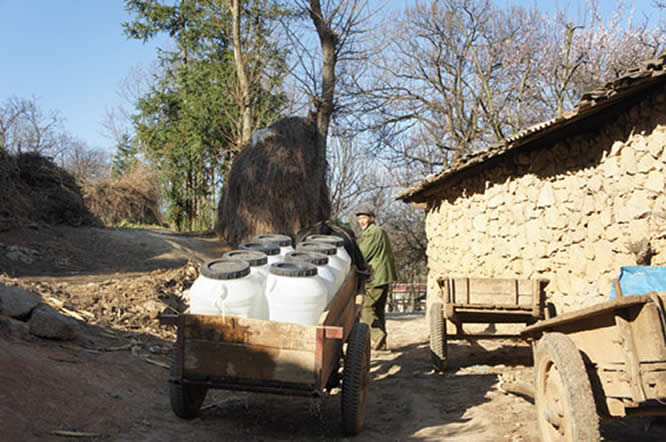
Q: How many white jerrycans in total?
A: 8